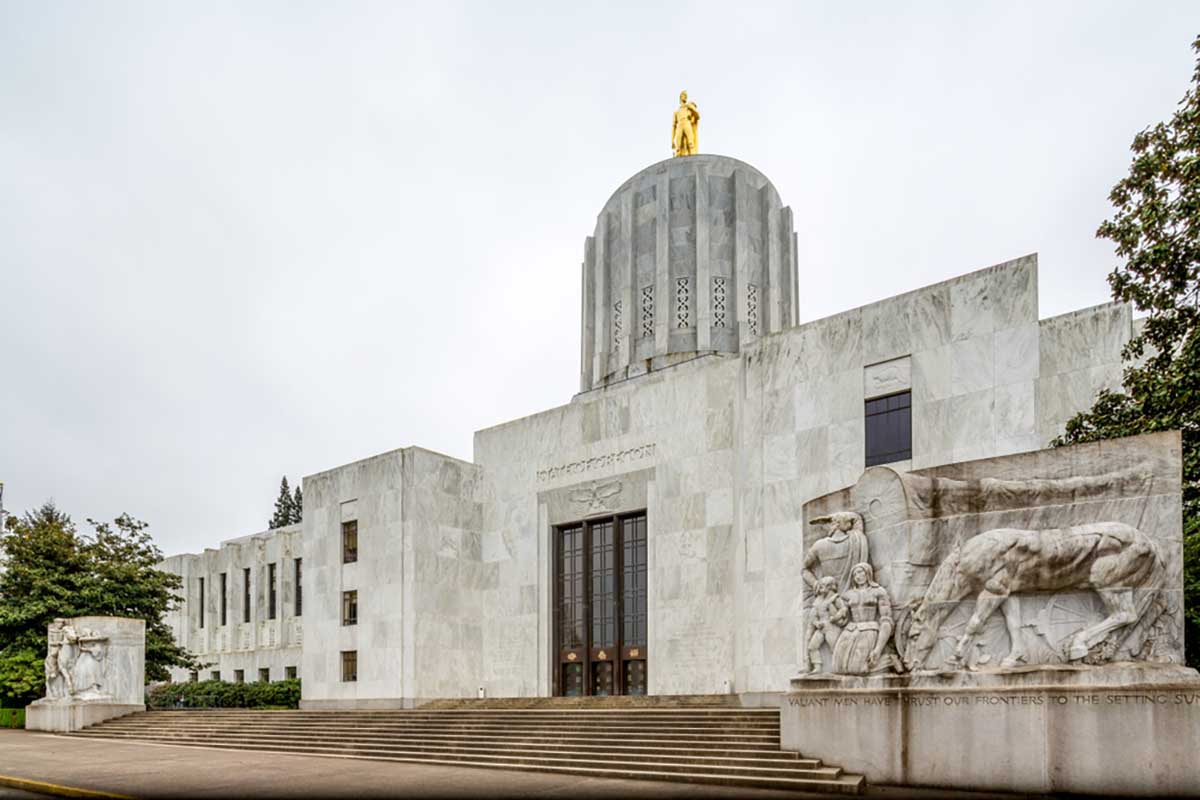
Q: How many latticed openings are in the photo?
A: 5